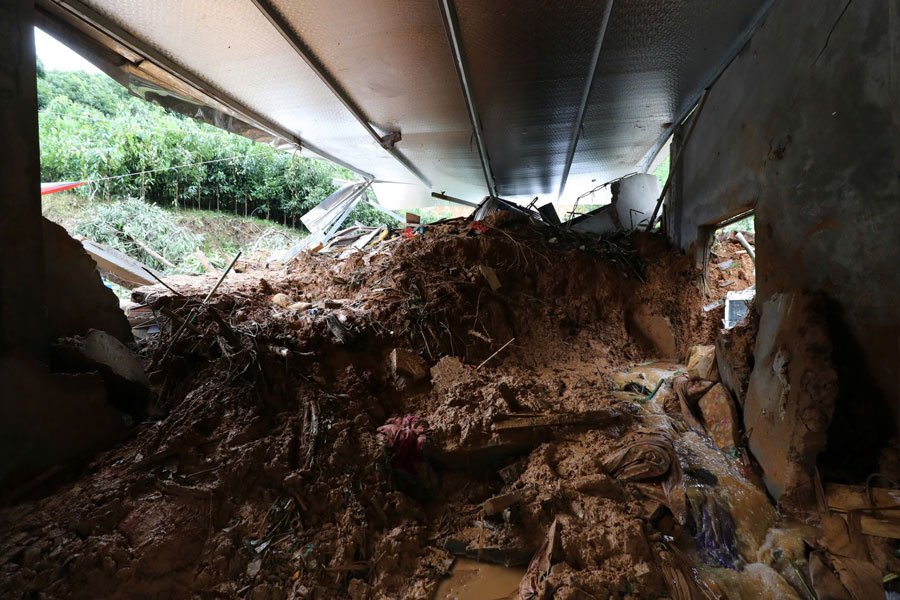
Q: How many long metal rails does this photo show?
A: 5